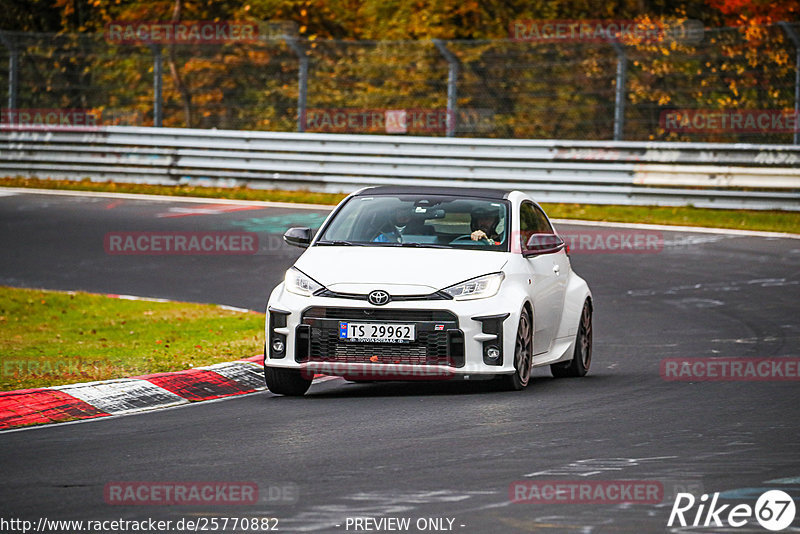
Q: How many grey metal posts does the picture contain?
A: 6